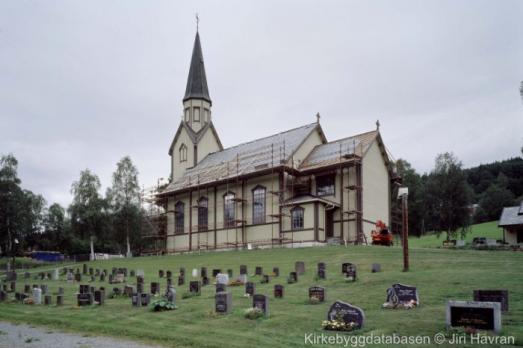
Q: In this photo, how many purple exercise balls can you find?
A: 0